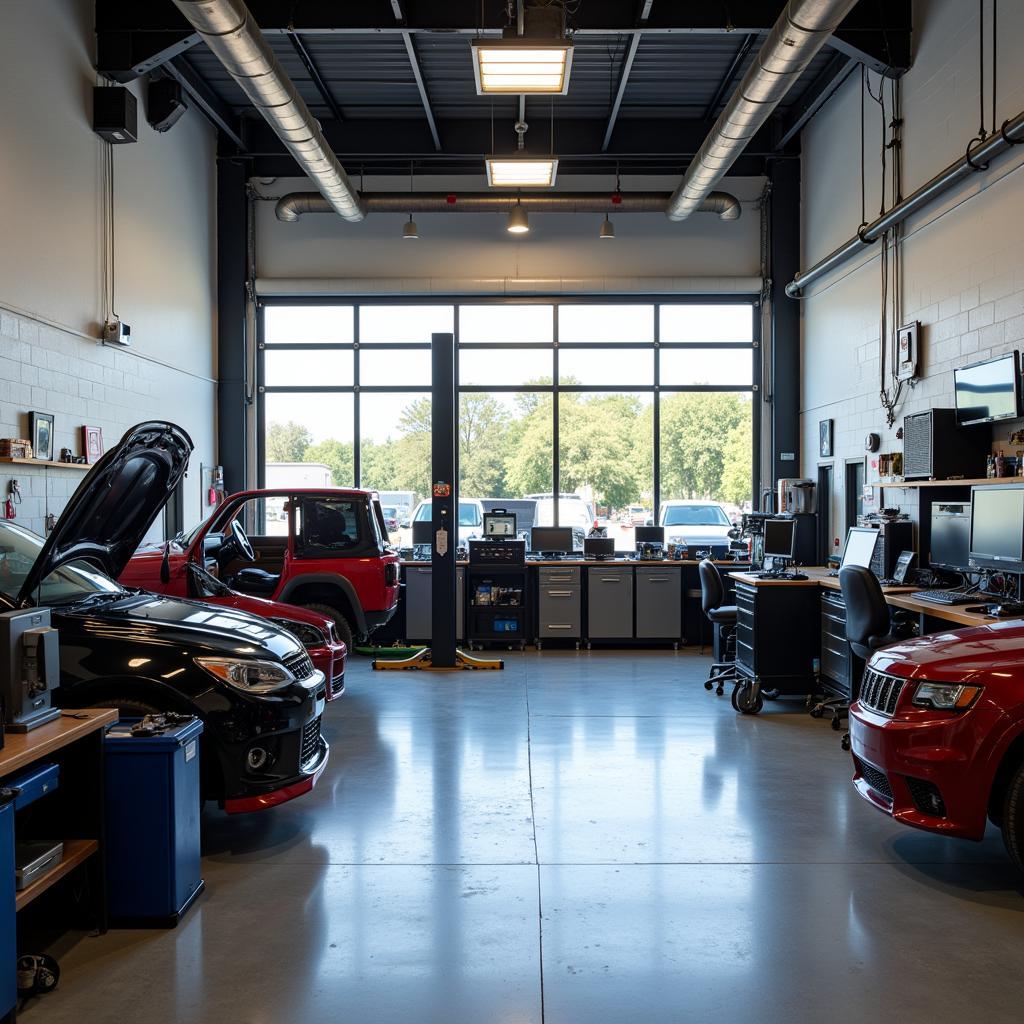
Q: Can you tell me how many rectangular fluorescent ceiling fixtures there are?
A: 2